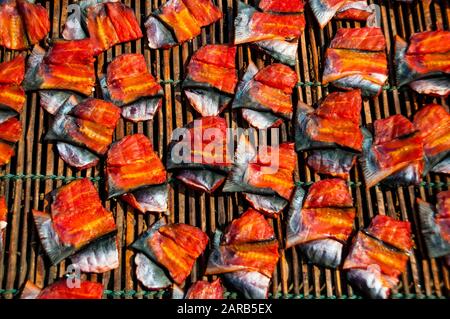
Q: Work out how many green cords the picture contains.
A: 3